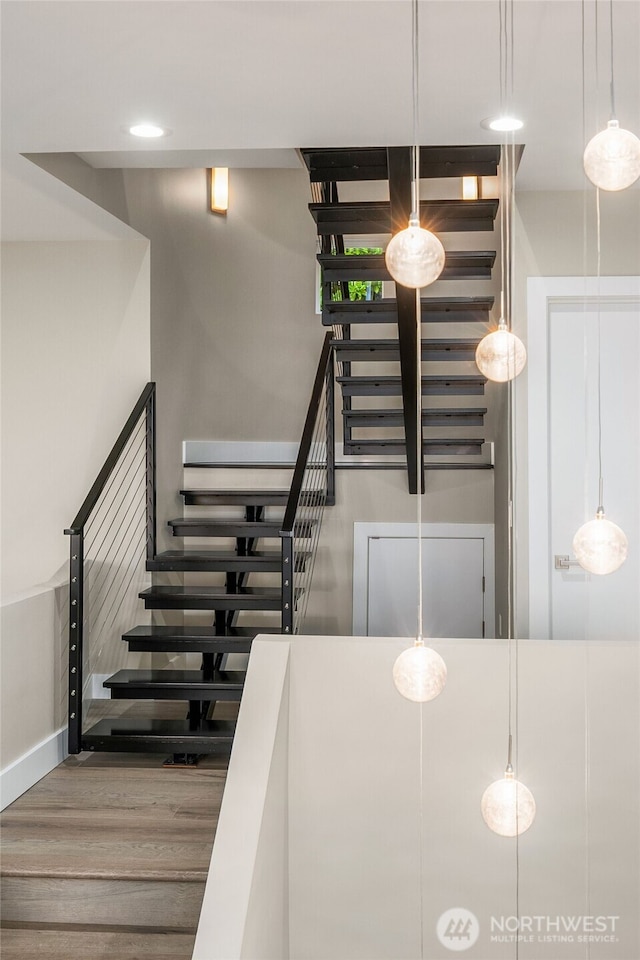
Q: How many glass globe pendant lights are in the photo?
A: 6